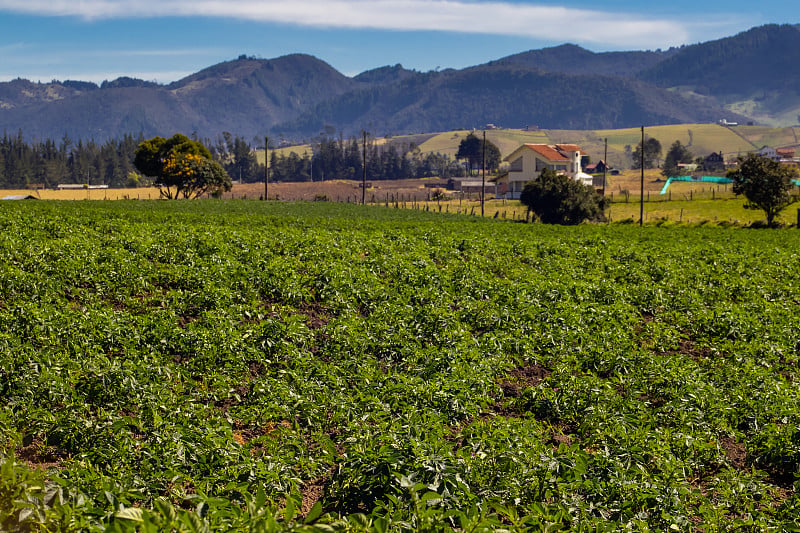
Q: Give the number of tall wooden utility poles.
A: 5